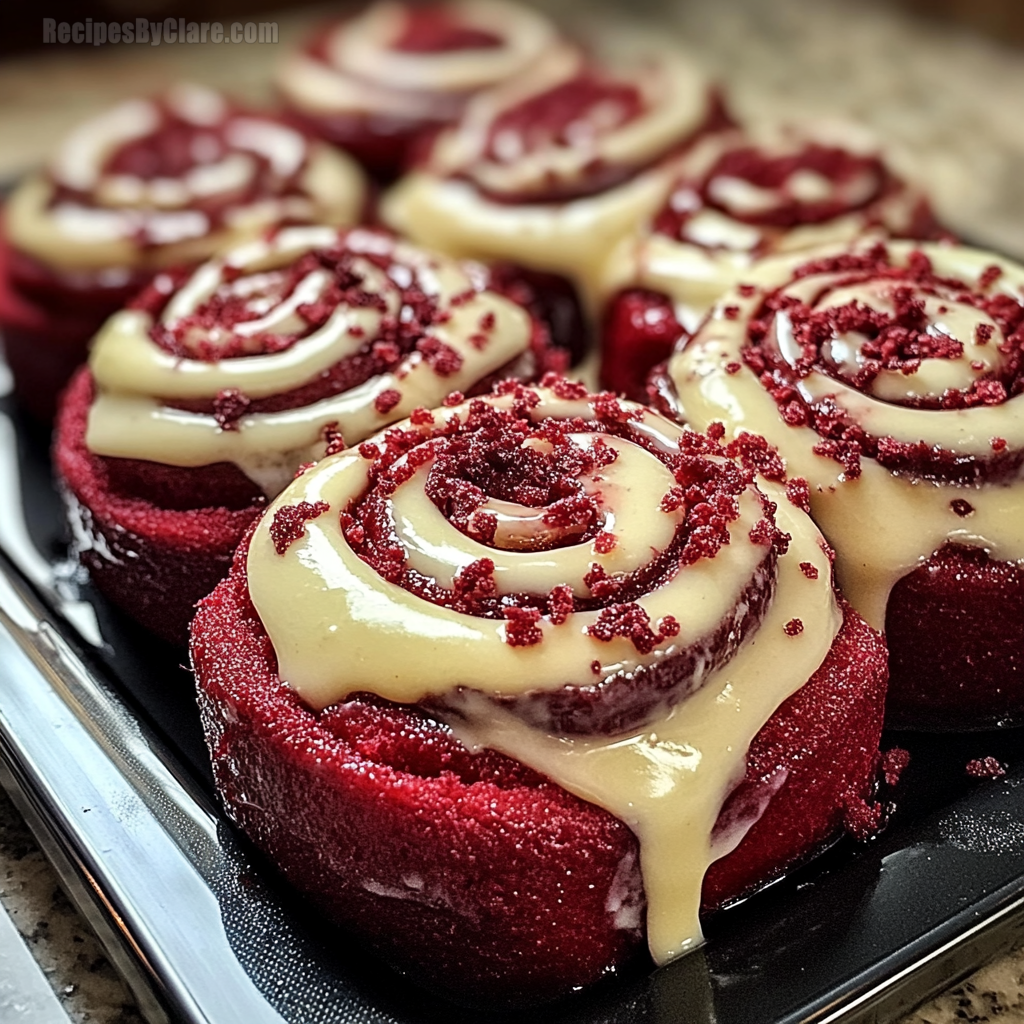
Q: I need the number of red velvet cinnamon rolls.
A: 7